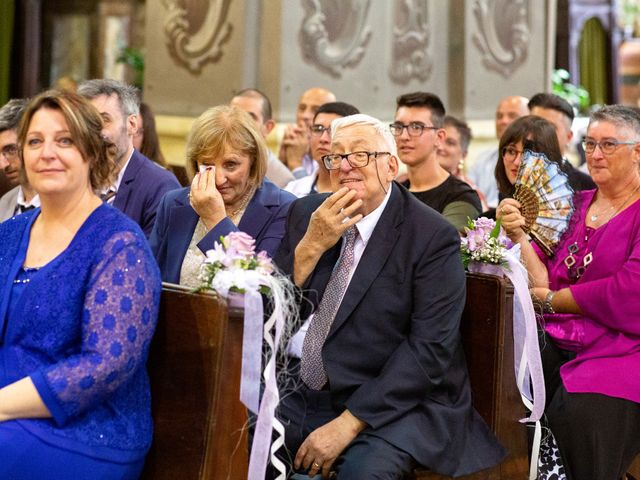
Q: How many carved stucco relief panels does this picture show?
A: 4